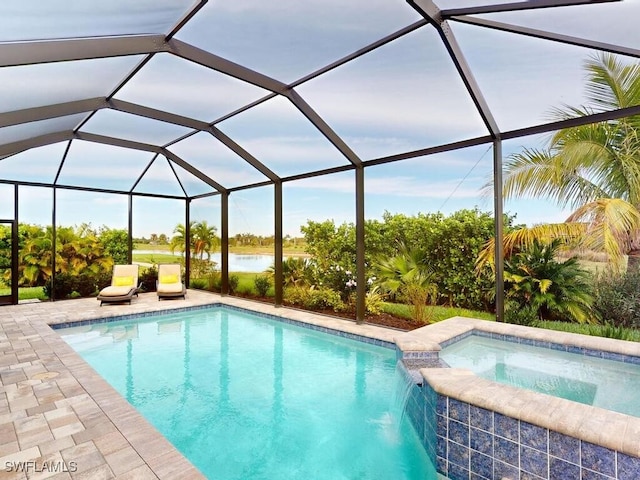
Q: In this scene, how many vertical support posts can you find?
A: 8